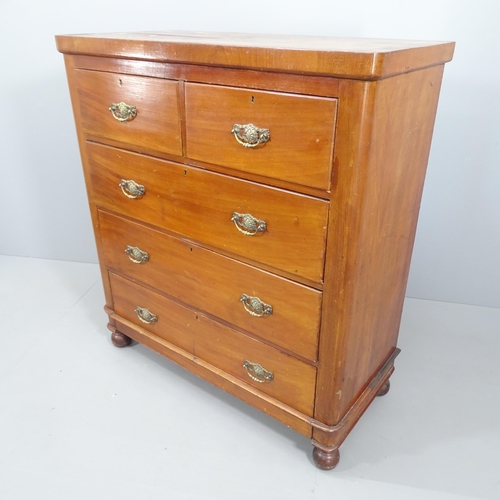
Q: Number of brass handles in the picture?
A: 8